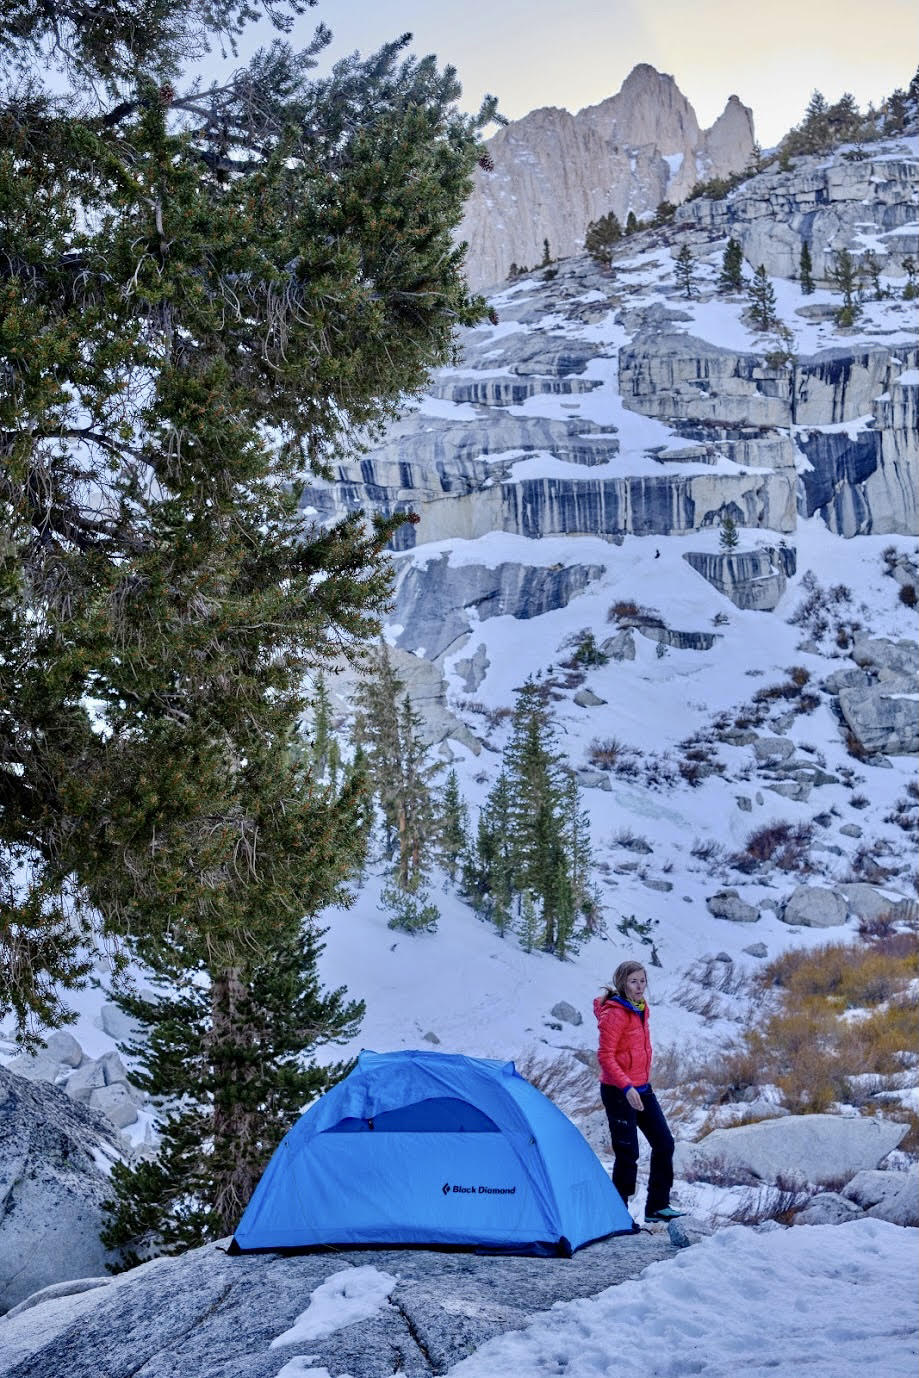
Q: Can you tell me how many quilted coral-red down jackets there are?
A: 1